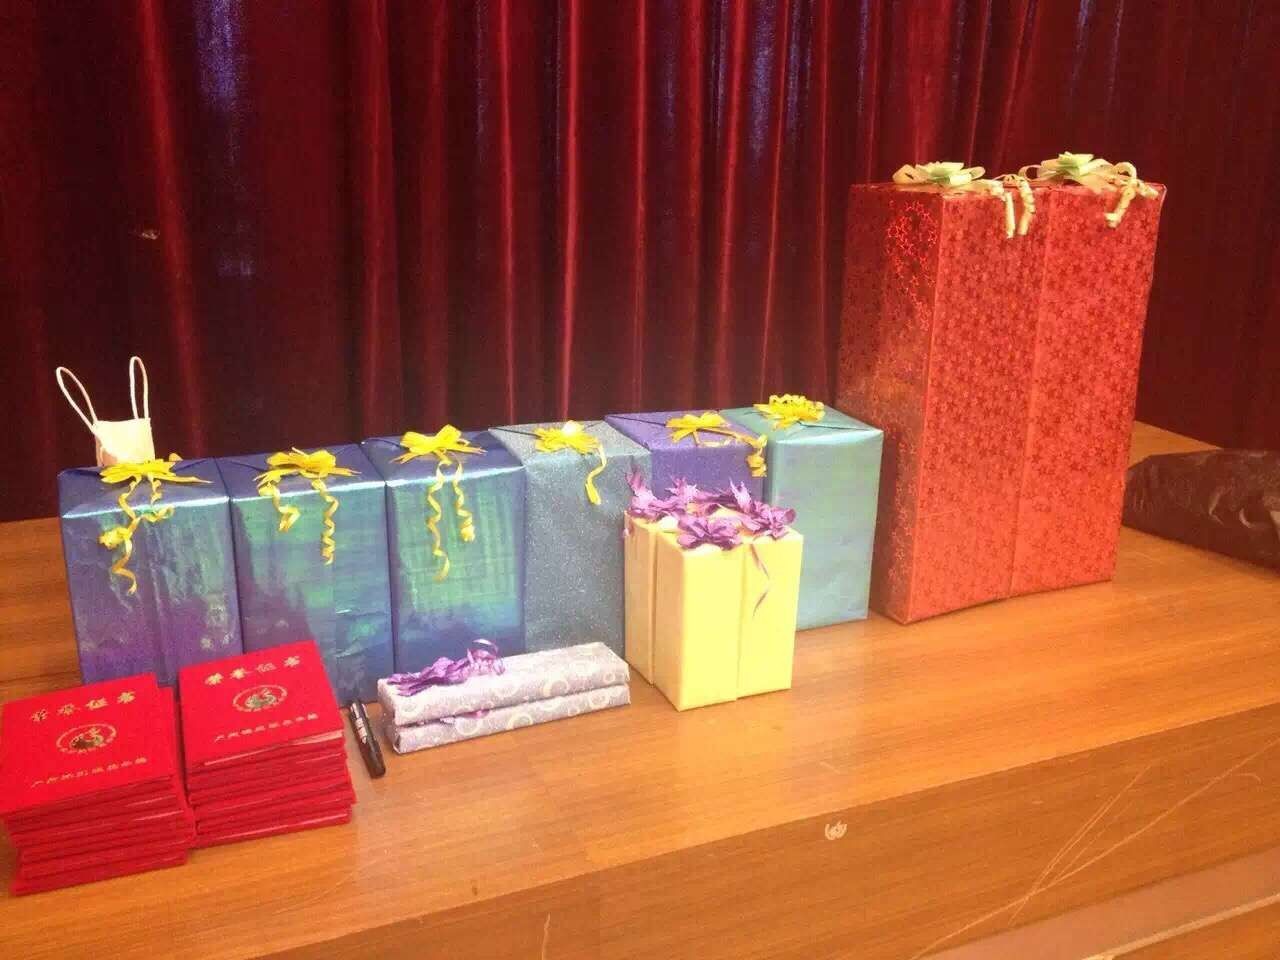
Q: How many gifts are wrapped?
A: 14